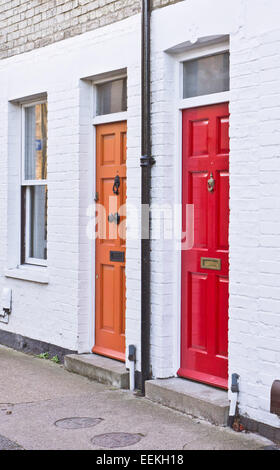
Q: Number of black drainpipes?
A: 1